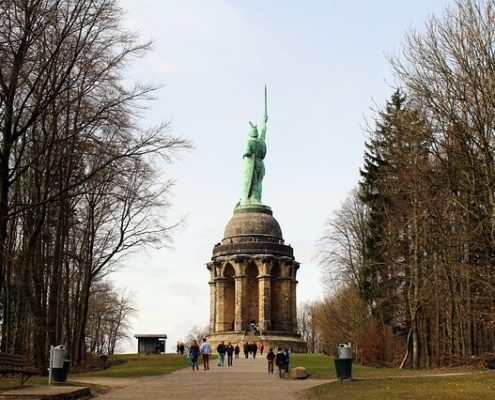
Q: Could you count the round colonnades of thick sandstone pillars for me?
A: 1